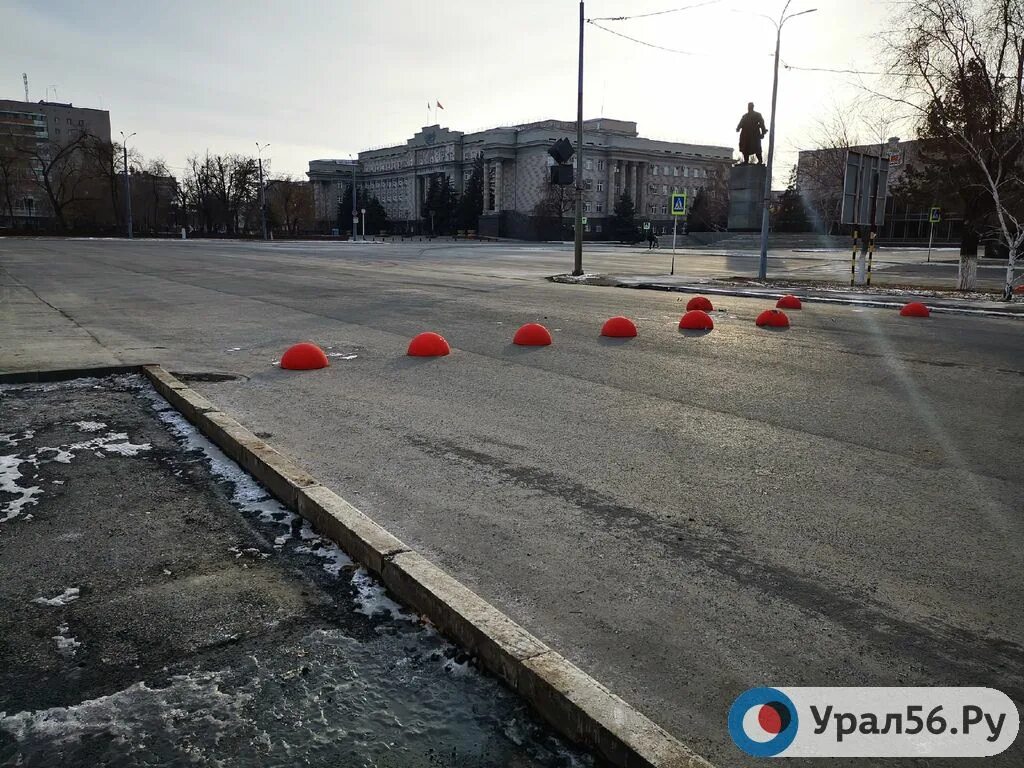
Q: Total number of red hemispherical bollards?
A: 9